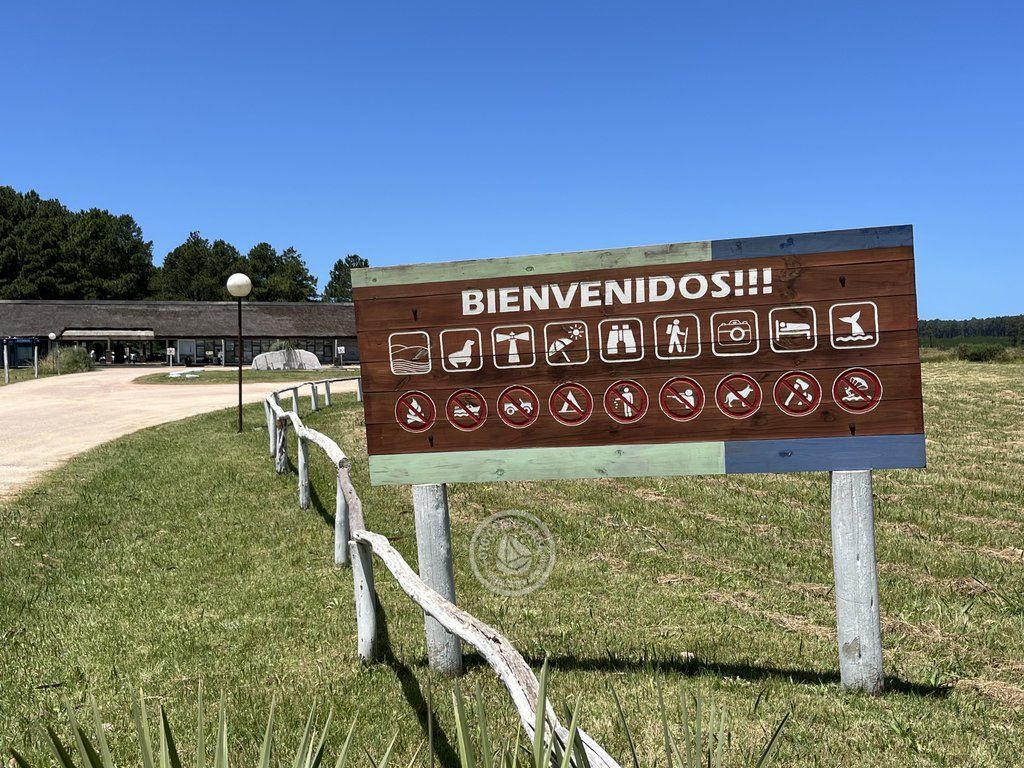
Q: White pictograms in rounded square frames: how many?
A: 9